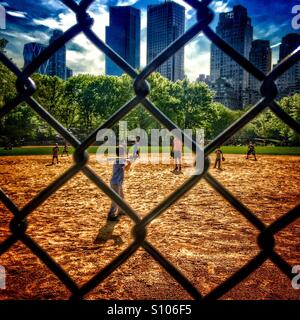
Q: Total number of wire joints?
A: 10